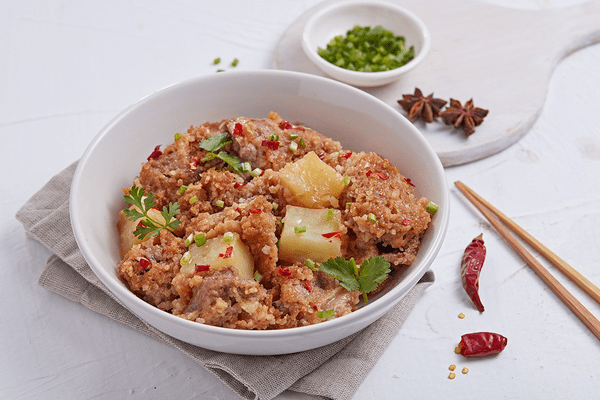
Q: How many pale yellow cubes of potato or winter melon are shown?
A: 4